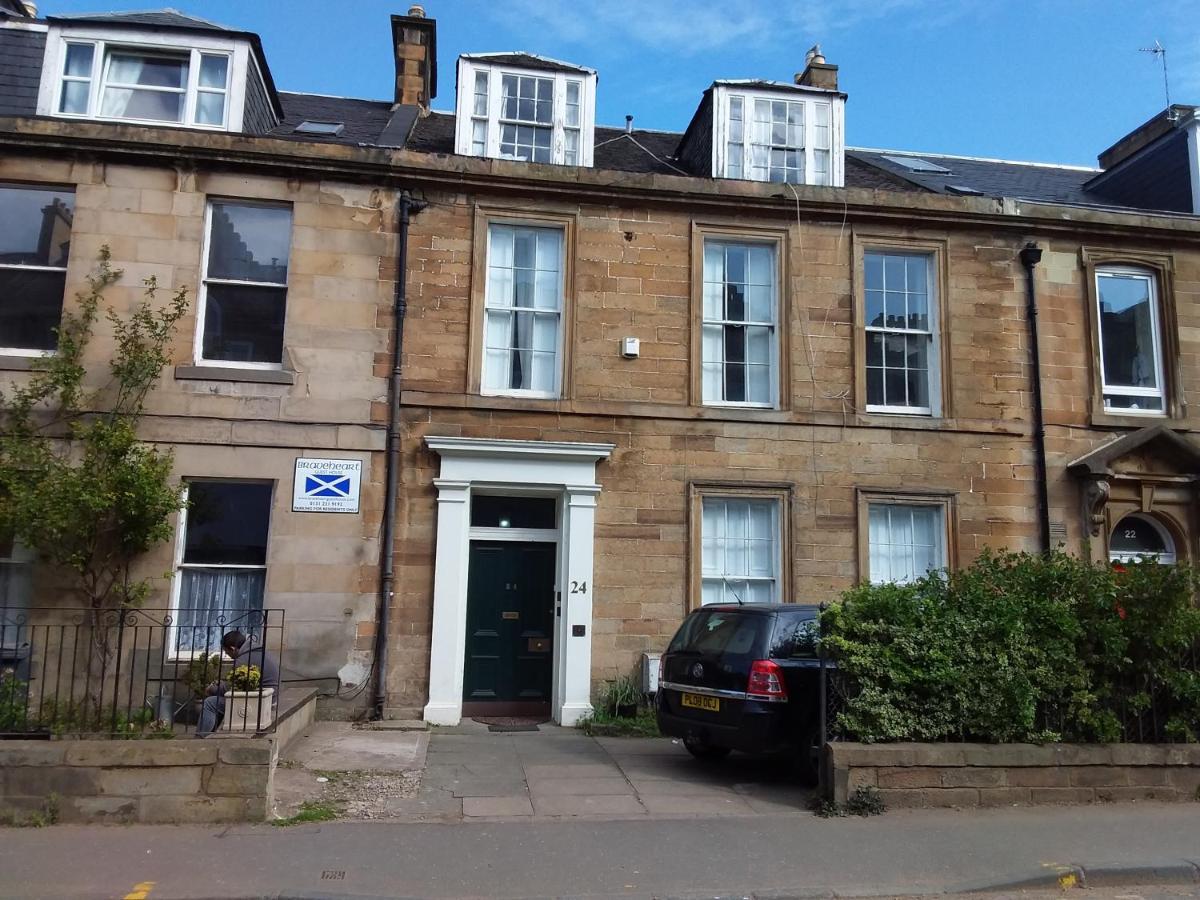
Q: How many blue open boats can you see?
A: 0